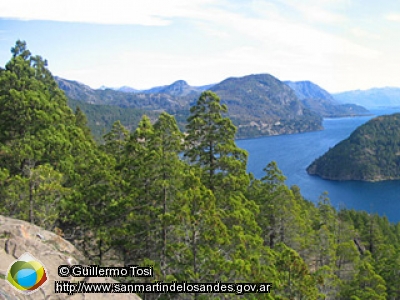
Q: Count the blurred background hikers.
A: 0